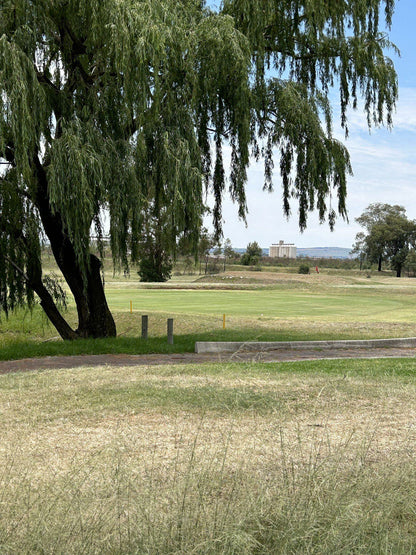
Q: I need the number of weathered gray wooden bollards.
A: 2